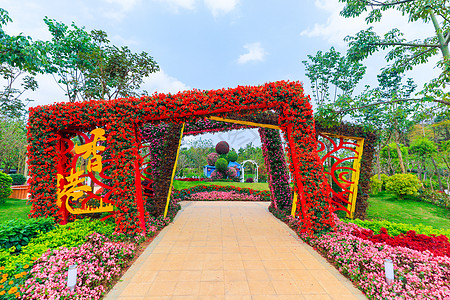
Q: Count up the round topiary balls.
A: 6